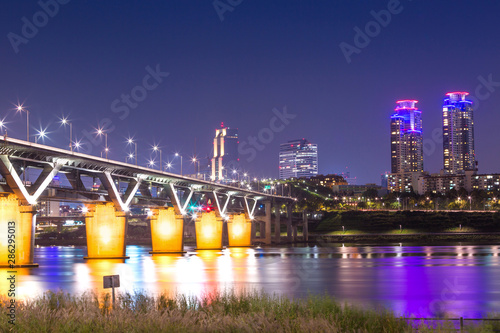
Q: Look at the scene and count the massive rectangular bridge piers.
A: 5